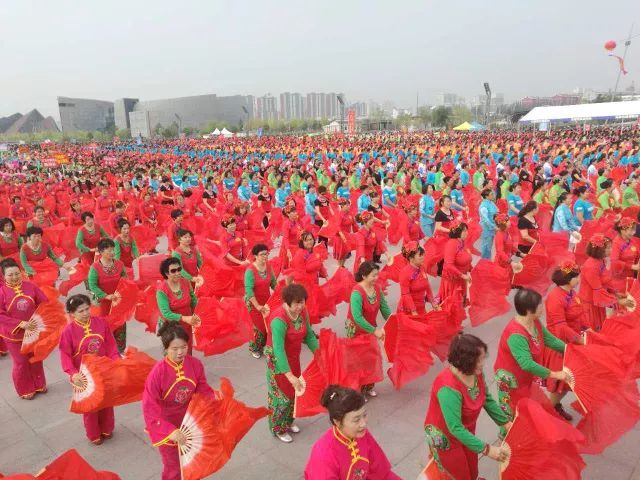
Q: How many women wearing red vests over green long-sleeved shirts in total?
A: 13